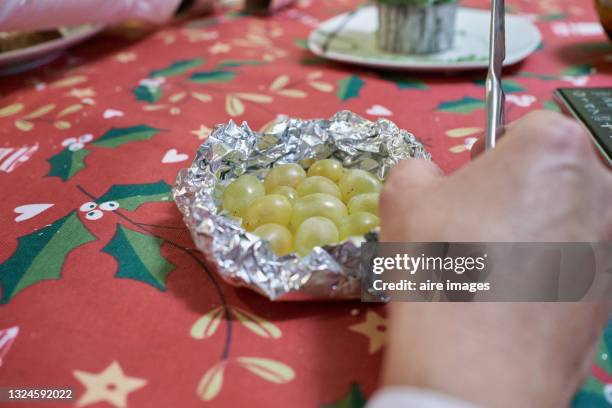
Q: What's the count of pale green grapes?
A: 12